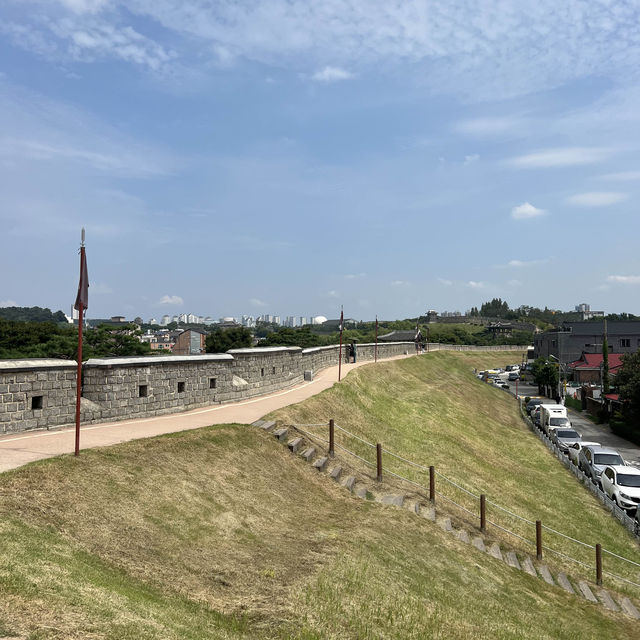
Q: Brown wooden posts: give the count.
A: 6